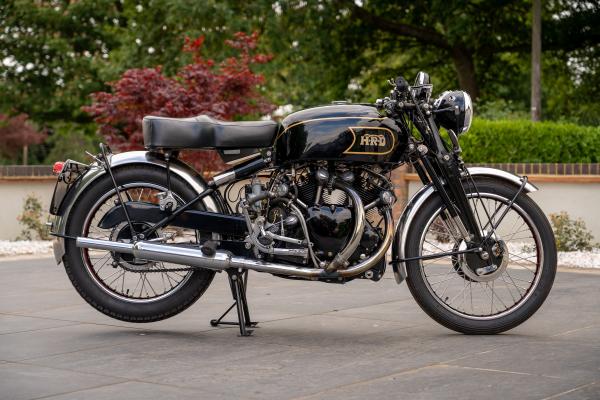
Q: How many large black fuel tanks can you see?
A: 1